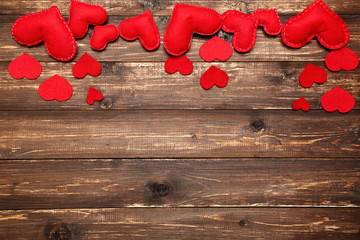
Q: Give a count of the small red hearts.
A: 11